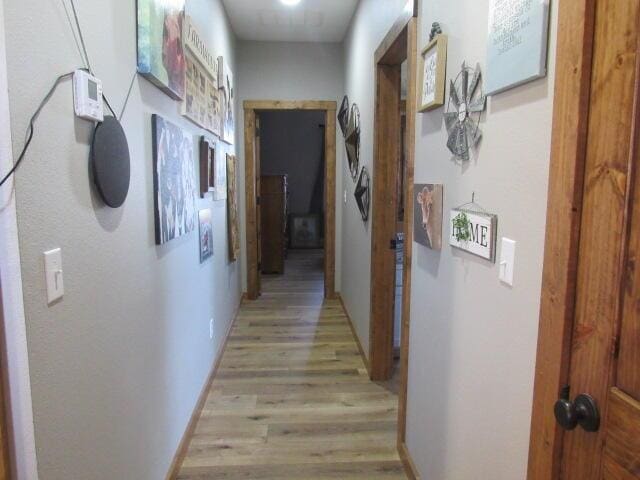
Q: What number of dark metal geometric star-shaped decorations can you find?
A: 3